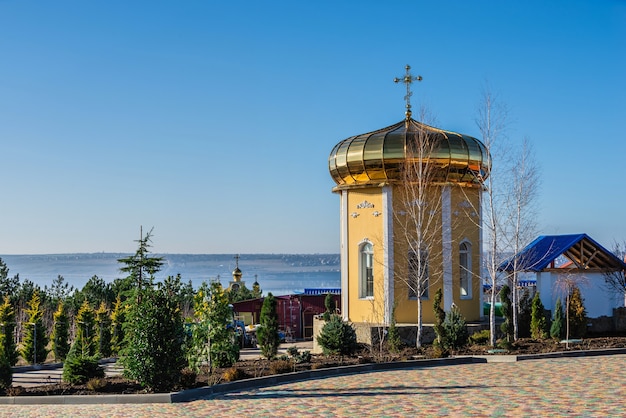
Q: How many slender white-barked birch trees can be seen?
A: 3